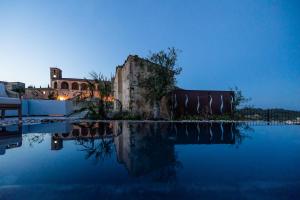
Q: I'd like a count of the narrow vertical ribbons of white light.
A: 6